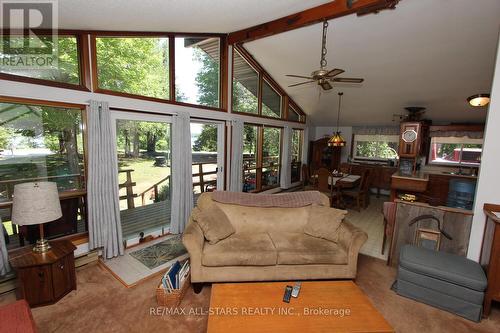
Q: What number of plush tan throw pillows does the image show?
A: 2